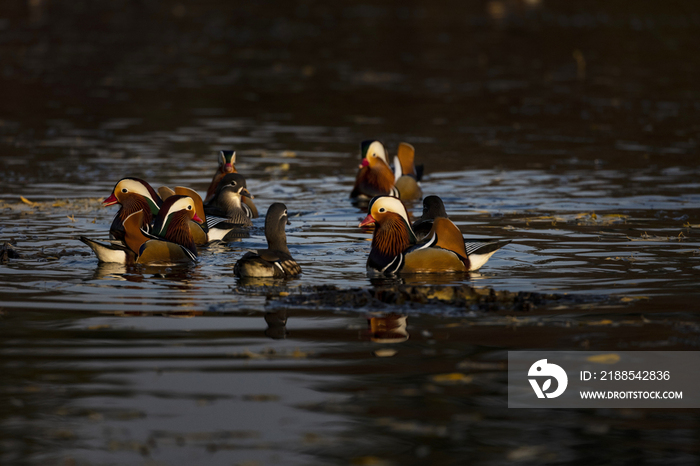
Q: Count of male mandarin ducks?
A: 5